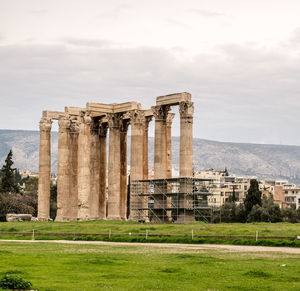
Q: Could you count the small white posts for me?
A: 5